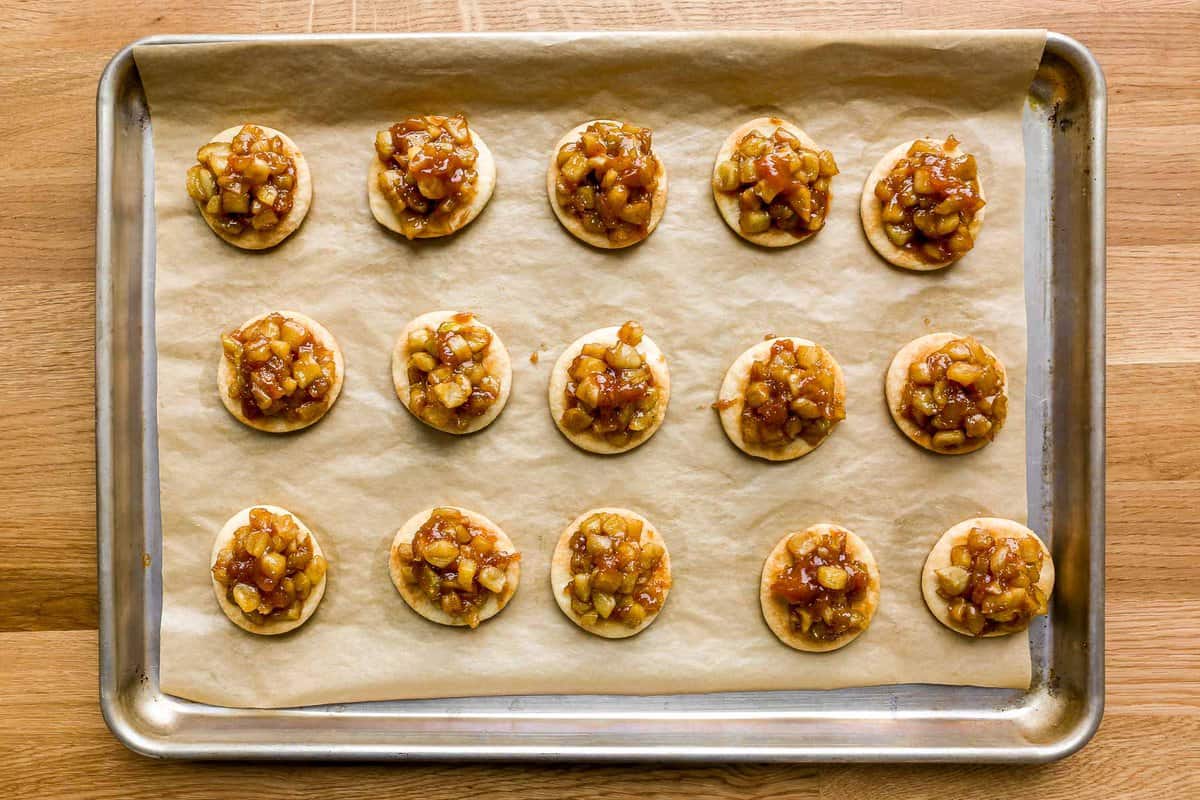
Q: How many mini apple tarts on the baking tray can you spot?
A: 15